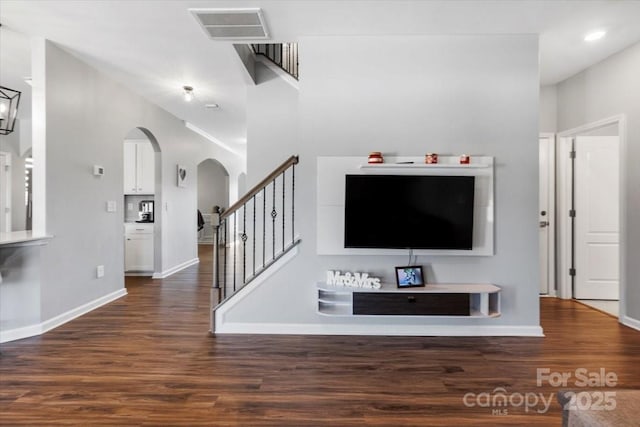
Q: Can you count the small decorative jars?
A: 3